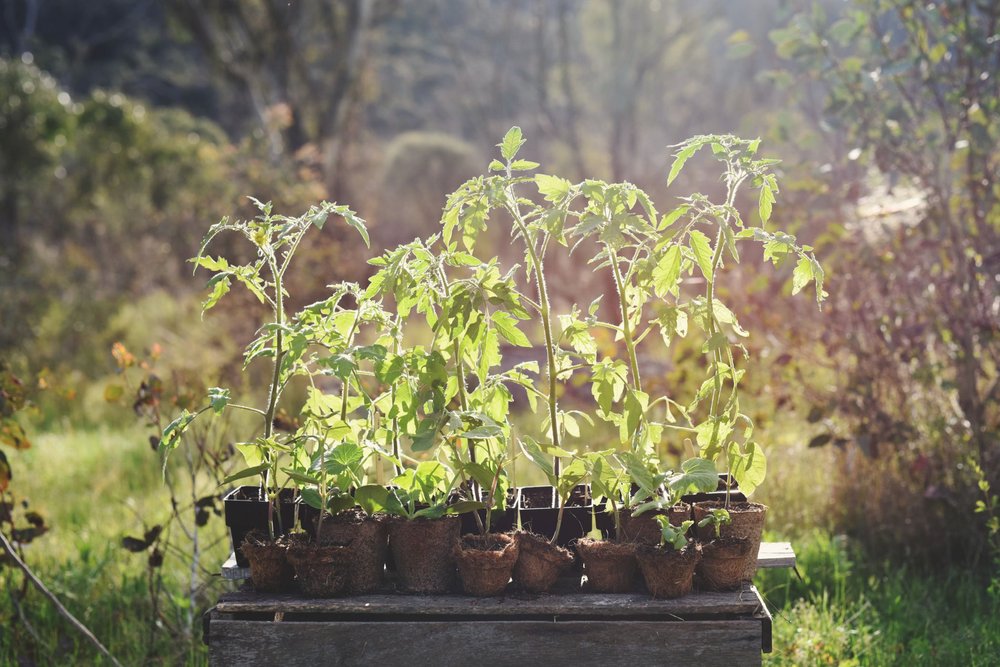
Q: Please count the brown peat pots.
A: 11